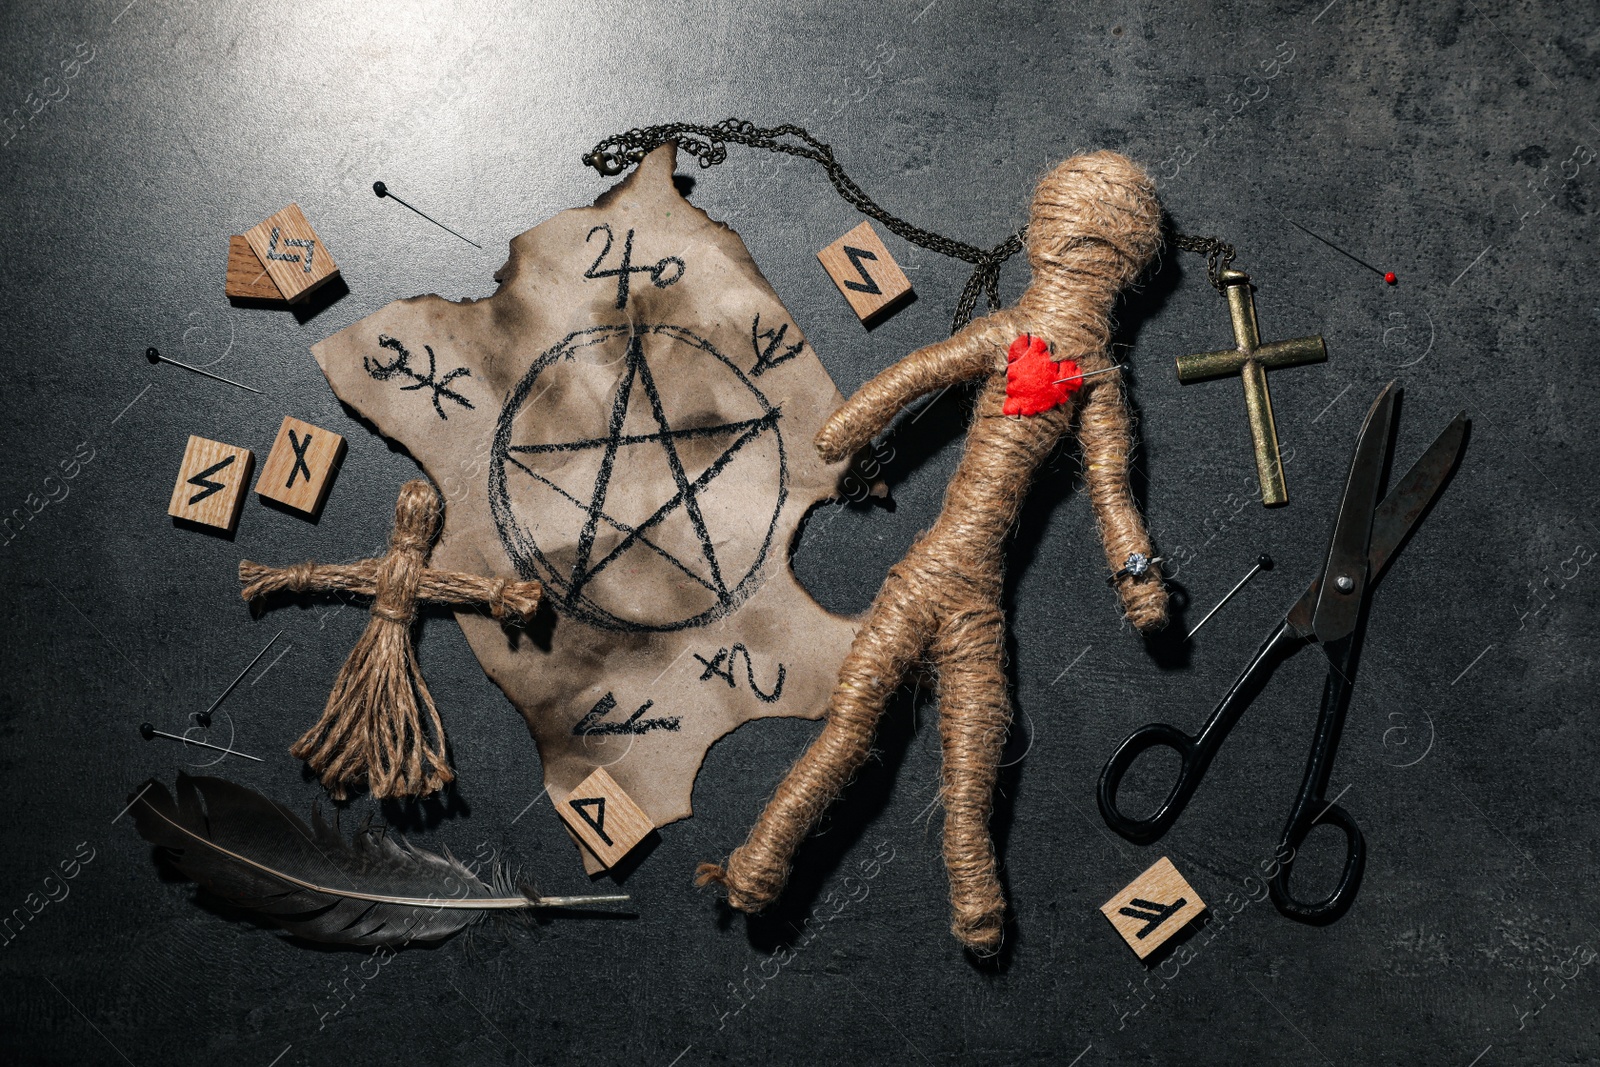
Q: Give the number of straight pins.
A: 7